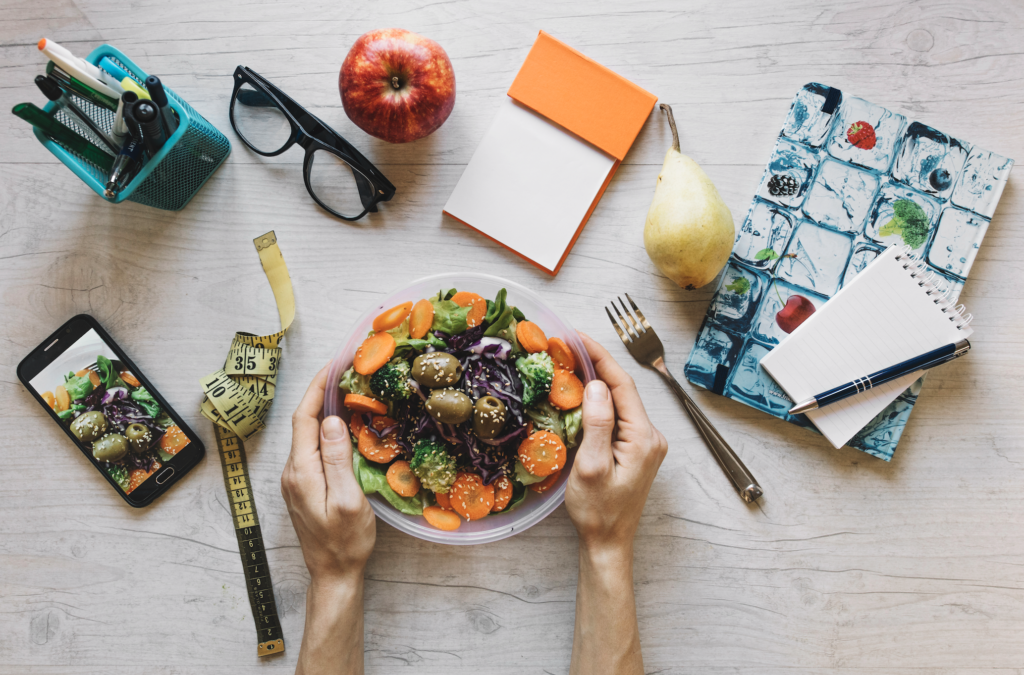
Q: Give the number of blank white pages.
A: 2